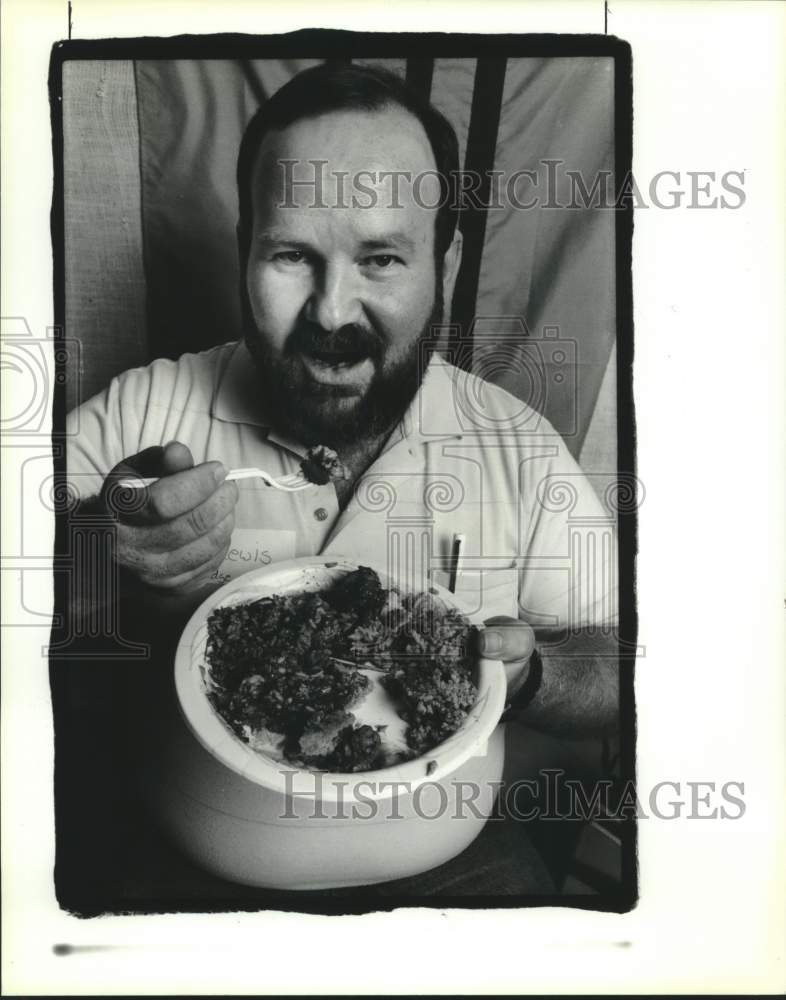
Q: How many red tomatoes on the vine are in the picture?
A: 0